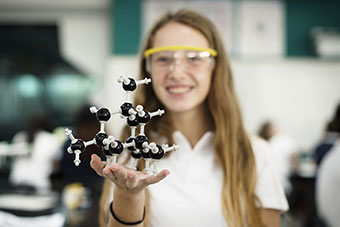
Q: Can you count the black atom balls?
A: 14